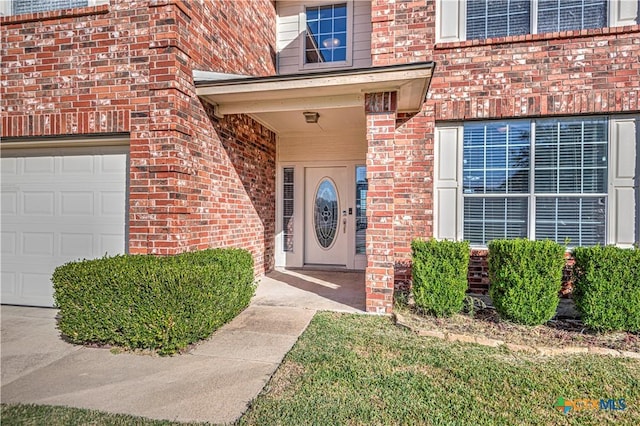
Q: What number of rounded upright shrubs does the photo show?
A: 3